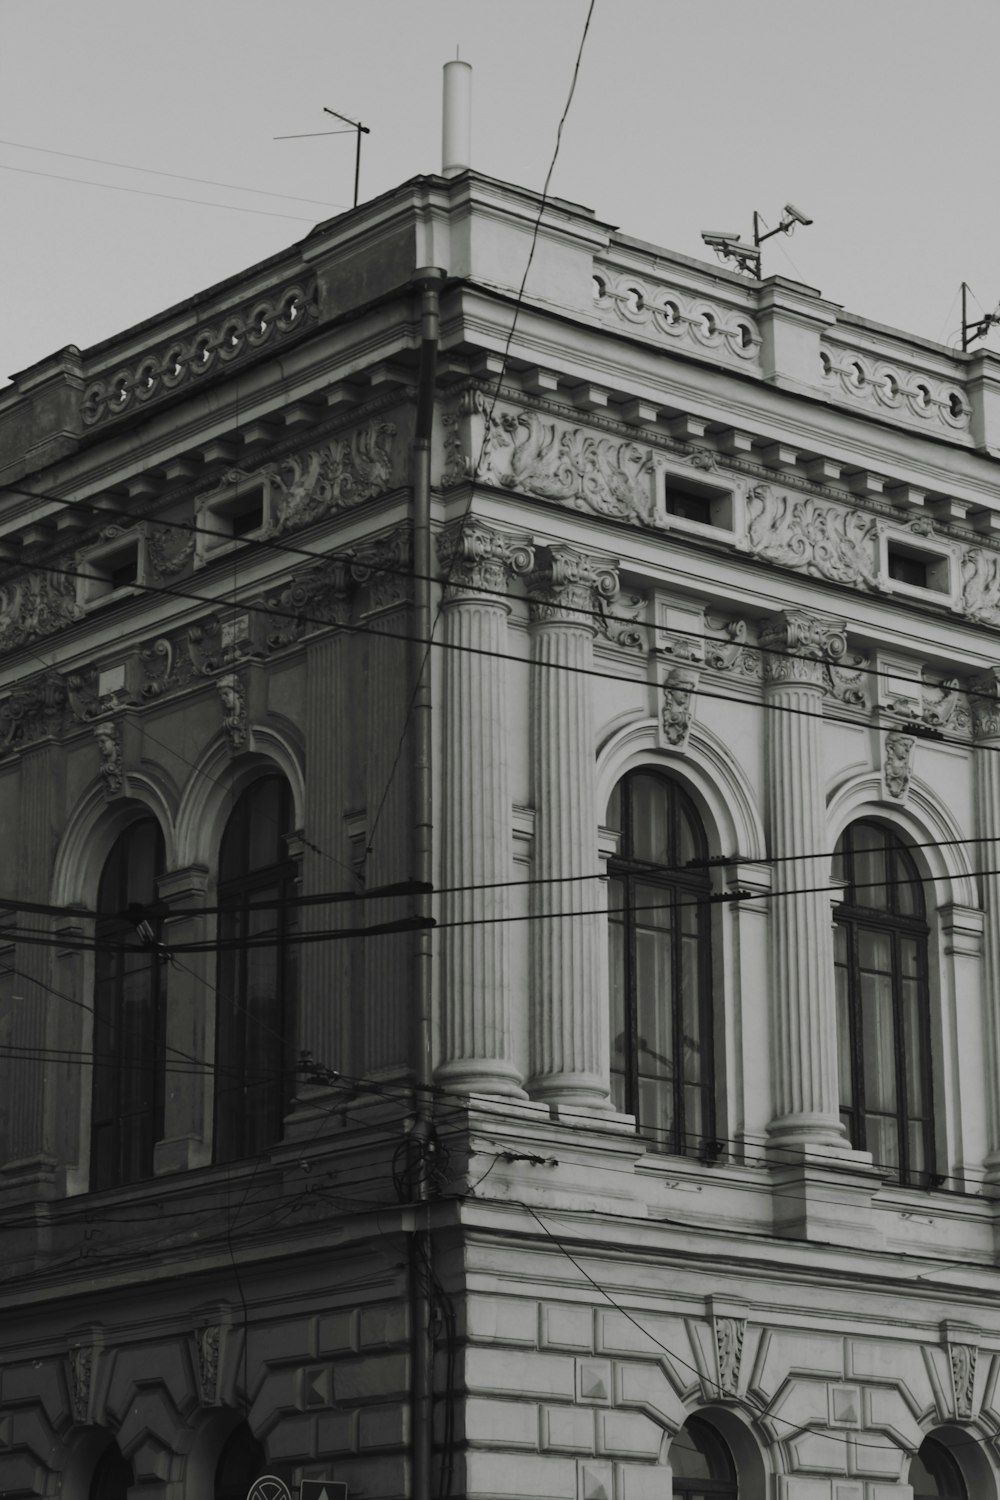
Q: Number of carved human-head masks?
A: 4